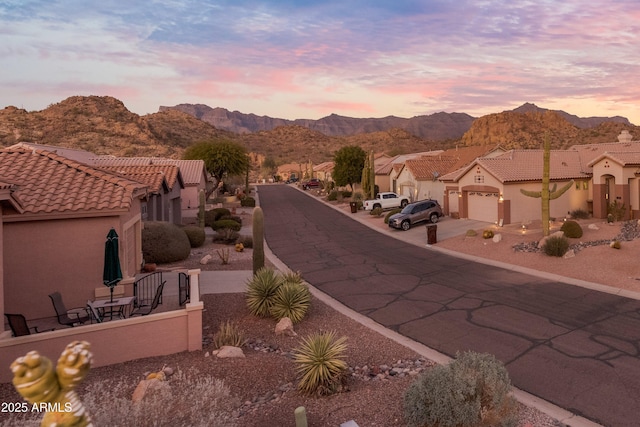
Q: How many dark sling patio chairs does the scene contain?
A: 3